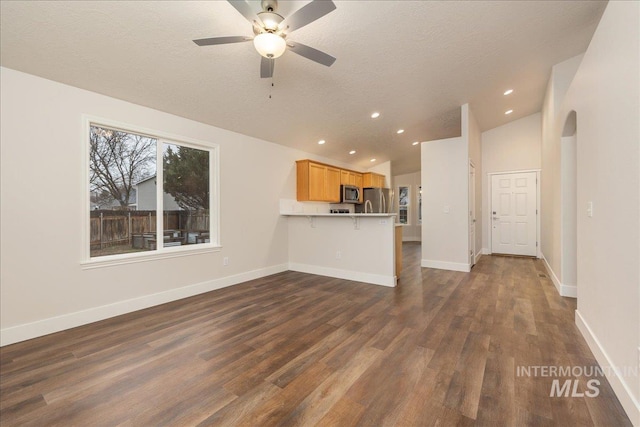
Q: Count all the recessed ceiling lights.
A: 8